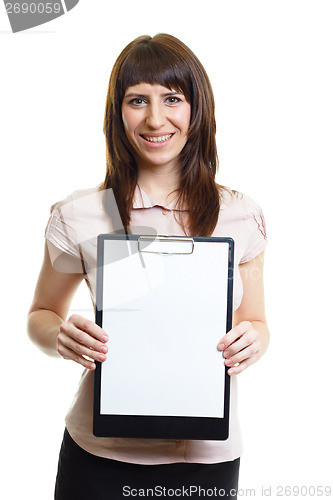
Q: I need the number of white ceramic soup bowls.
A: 0